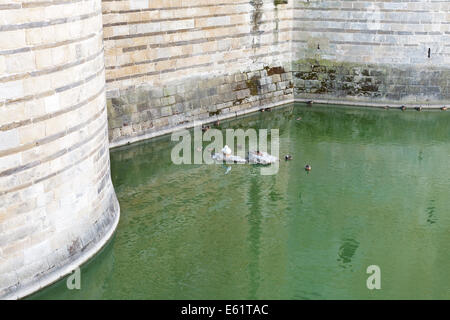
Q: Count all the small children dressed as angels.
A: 0